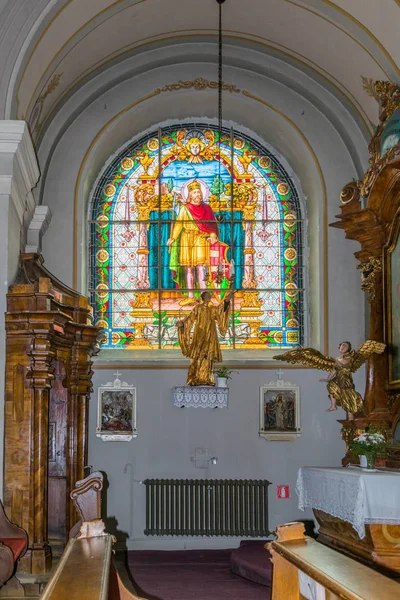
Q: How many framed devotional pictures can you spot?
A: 2